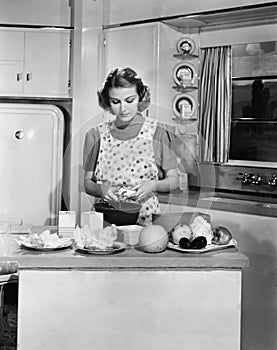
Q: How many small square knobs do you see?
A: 2